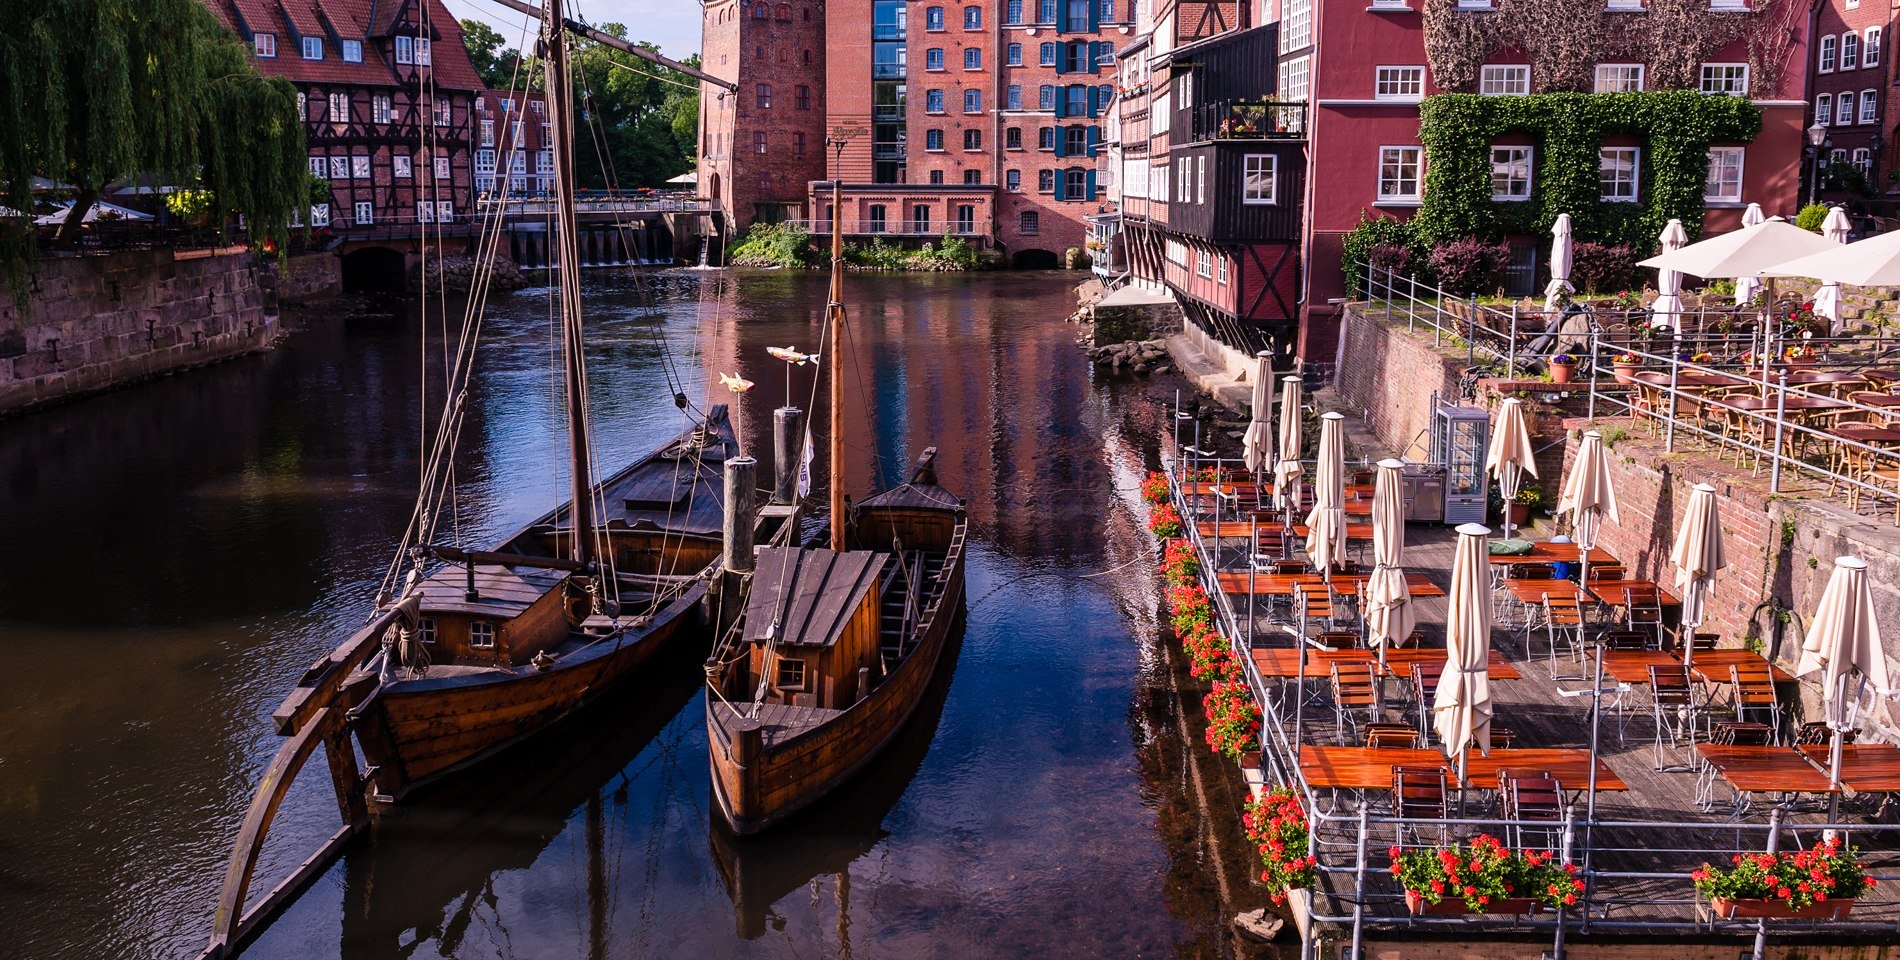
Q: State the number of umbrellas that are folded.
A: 13